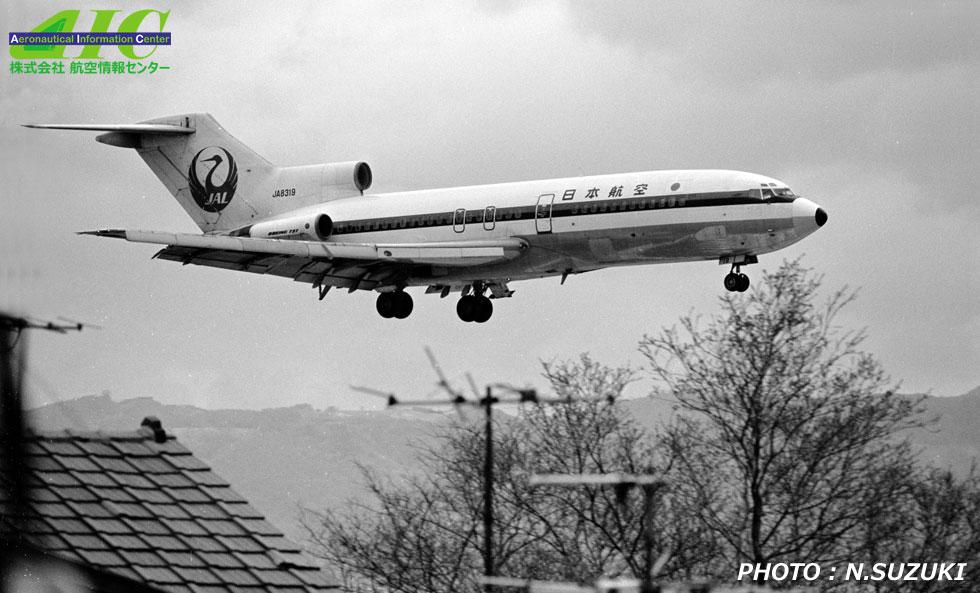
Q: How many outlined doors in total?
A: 3